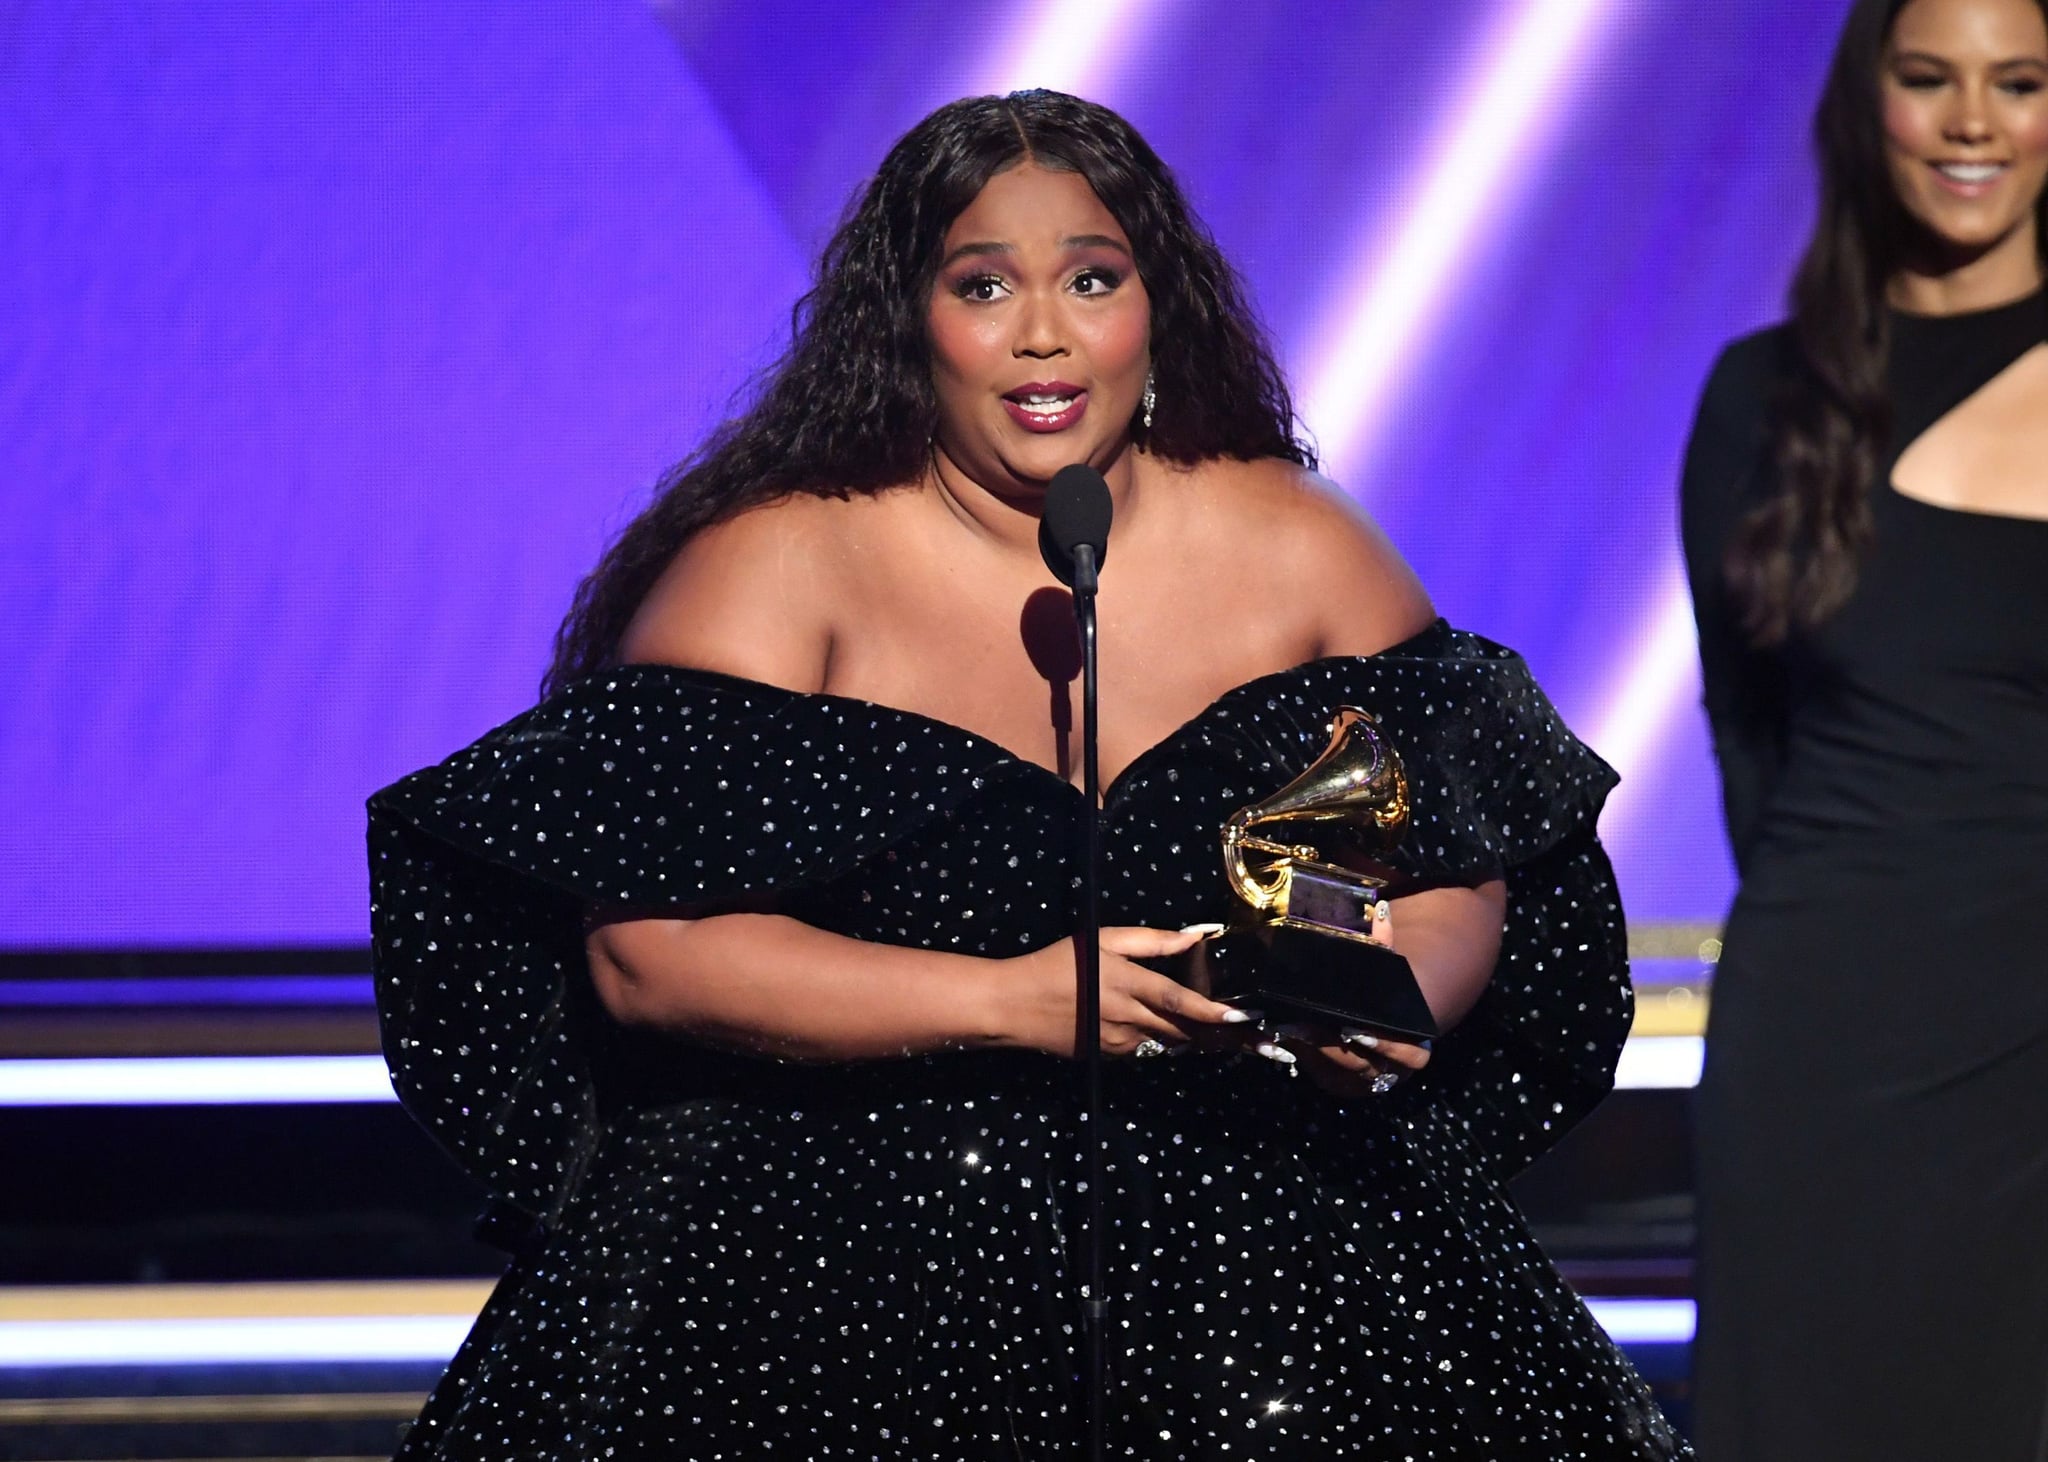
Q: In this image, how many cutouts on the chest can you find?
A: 1